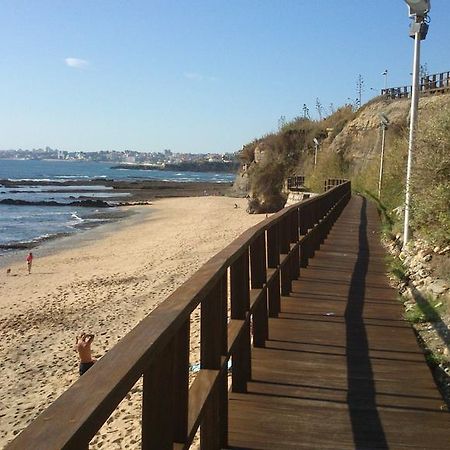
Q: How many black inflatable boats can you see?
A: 0